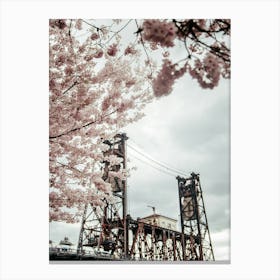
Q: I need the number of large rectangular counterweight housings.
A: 2